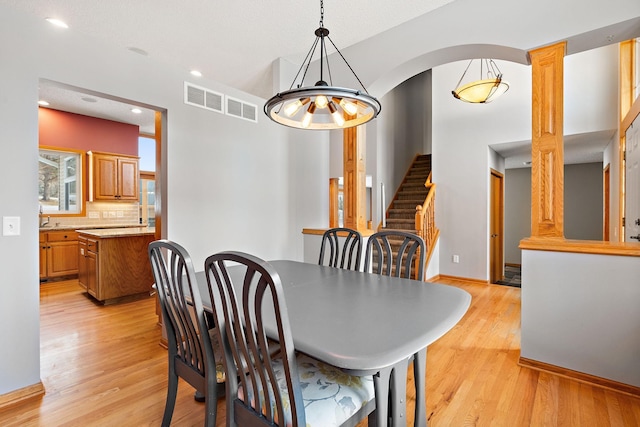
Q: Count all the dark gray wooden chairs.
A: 4